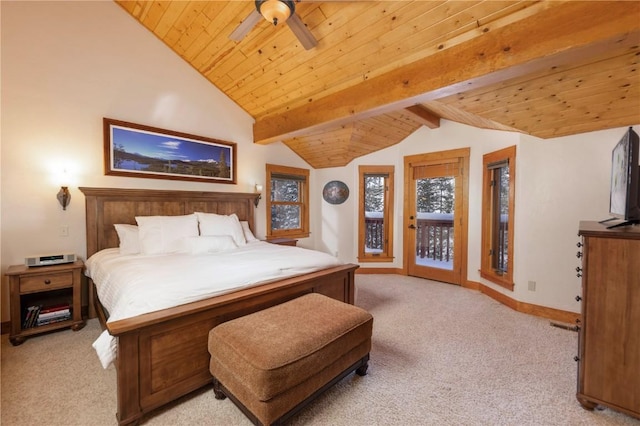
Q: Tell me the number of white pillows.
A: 5